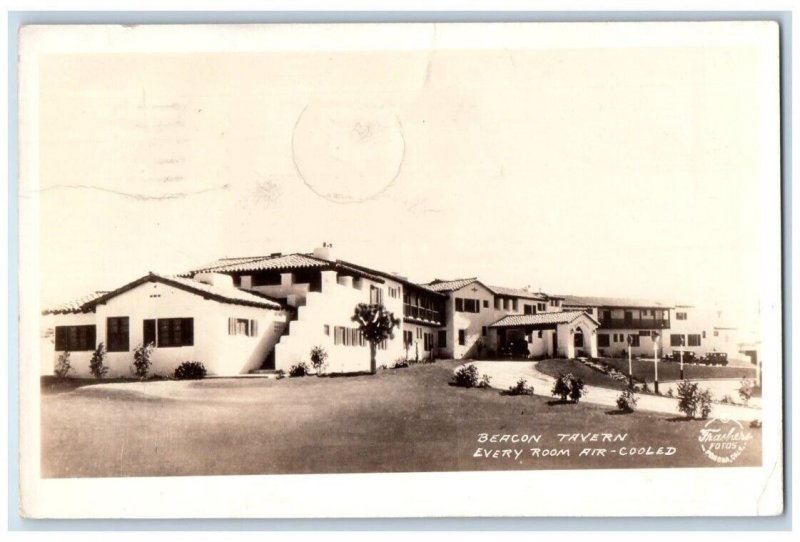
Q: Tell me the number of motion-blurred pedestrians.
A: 0